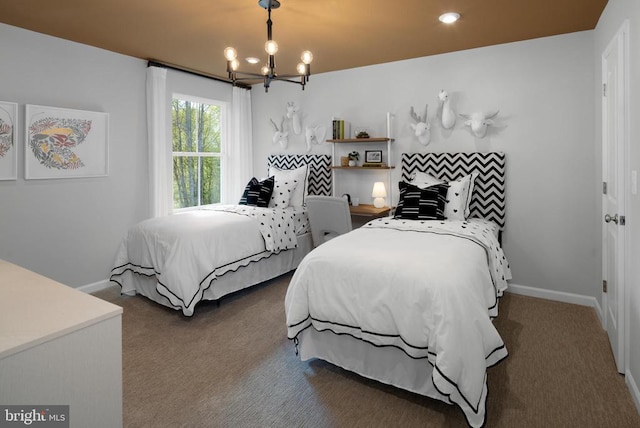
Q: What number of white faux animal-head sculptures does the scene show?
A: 6